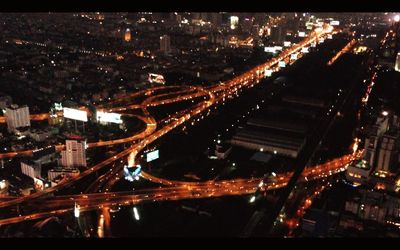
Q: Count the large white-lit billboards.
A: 2